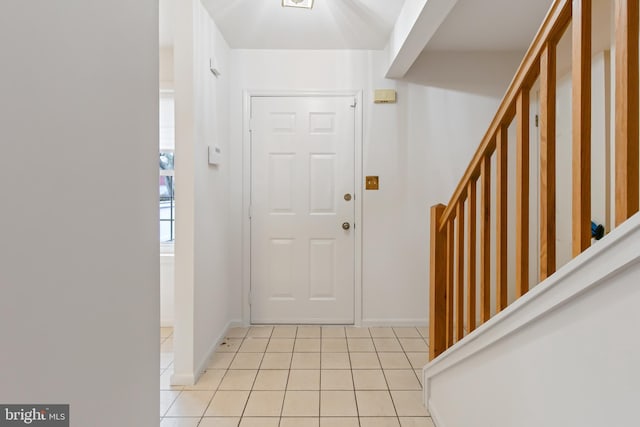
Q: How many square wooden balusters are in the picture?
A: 9